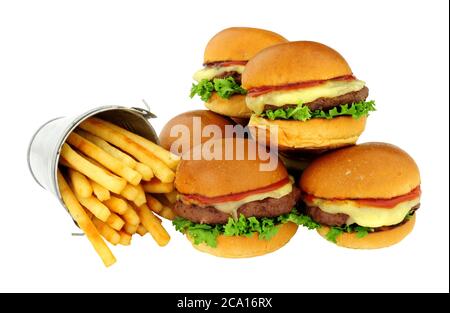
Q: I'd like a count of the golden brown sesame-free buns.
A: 5